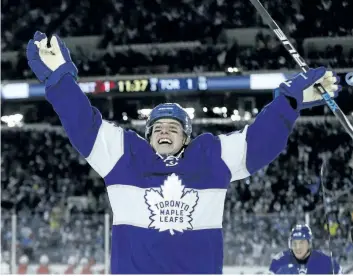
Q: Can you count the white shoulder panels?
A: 2